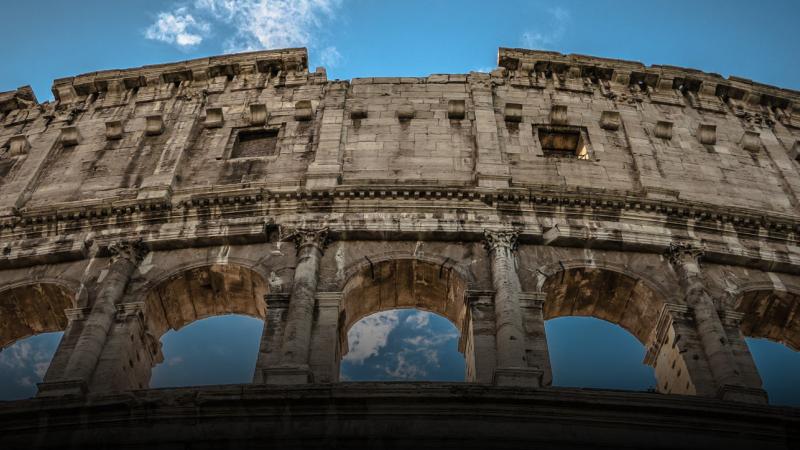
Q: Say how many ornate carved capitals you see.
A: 4